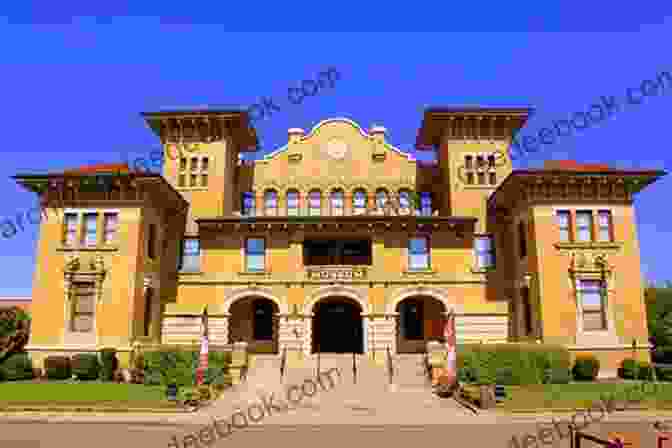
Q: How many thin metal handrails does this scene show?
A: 4